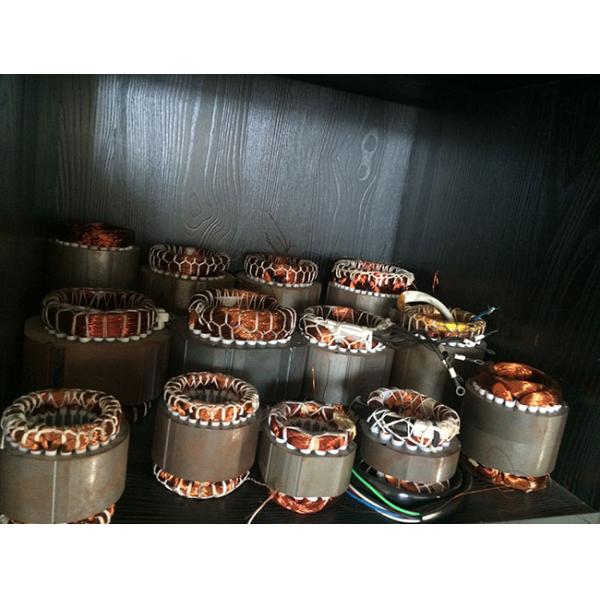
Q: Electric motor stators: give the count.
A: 13